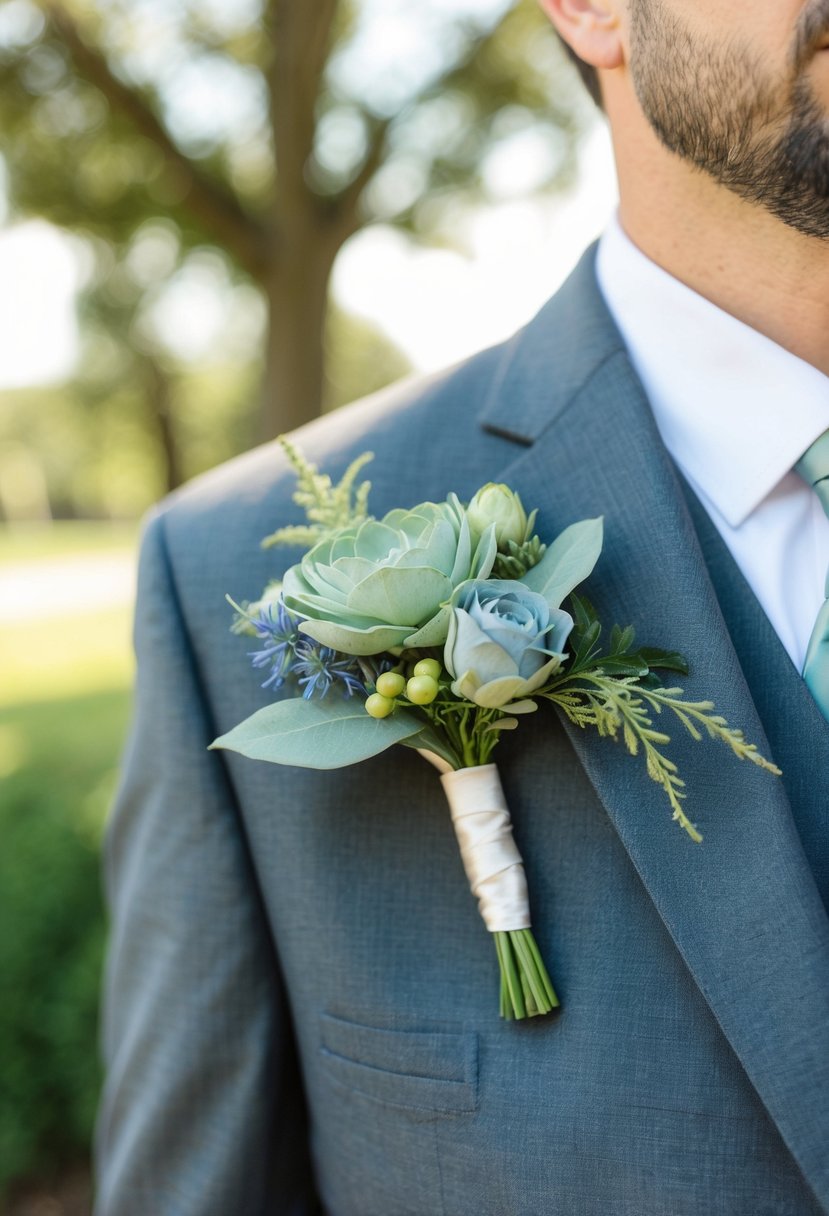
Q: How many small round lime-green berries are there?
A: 4